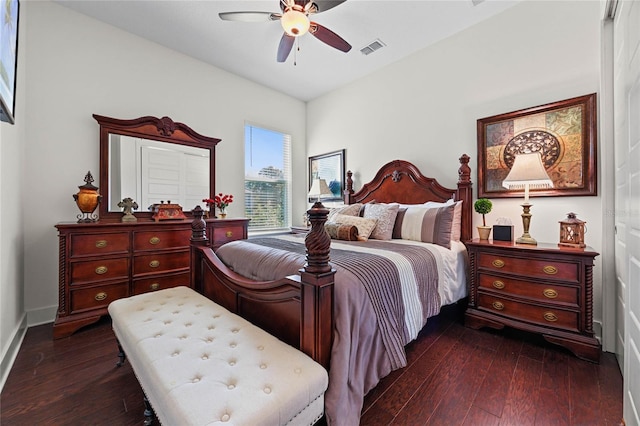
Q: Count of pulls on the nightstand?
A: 6